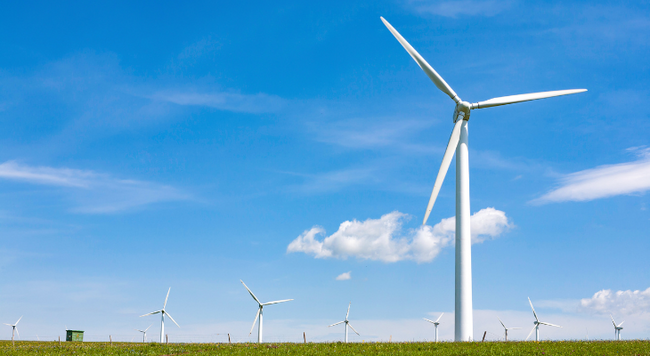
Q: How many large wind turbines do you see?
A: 1